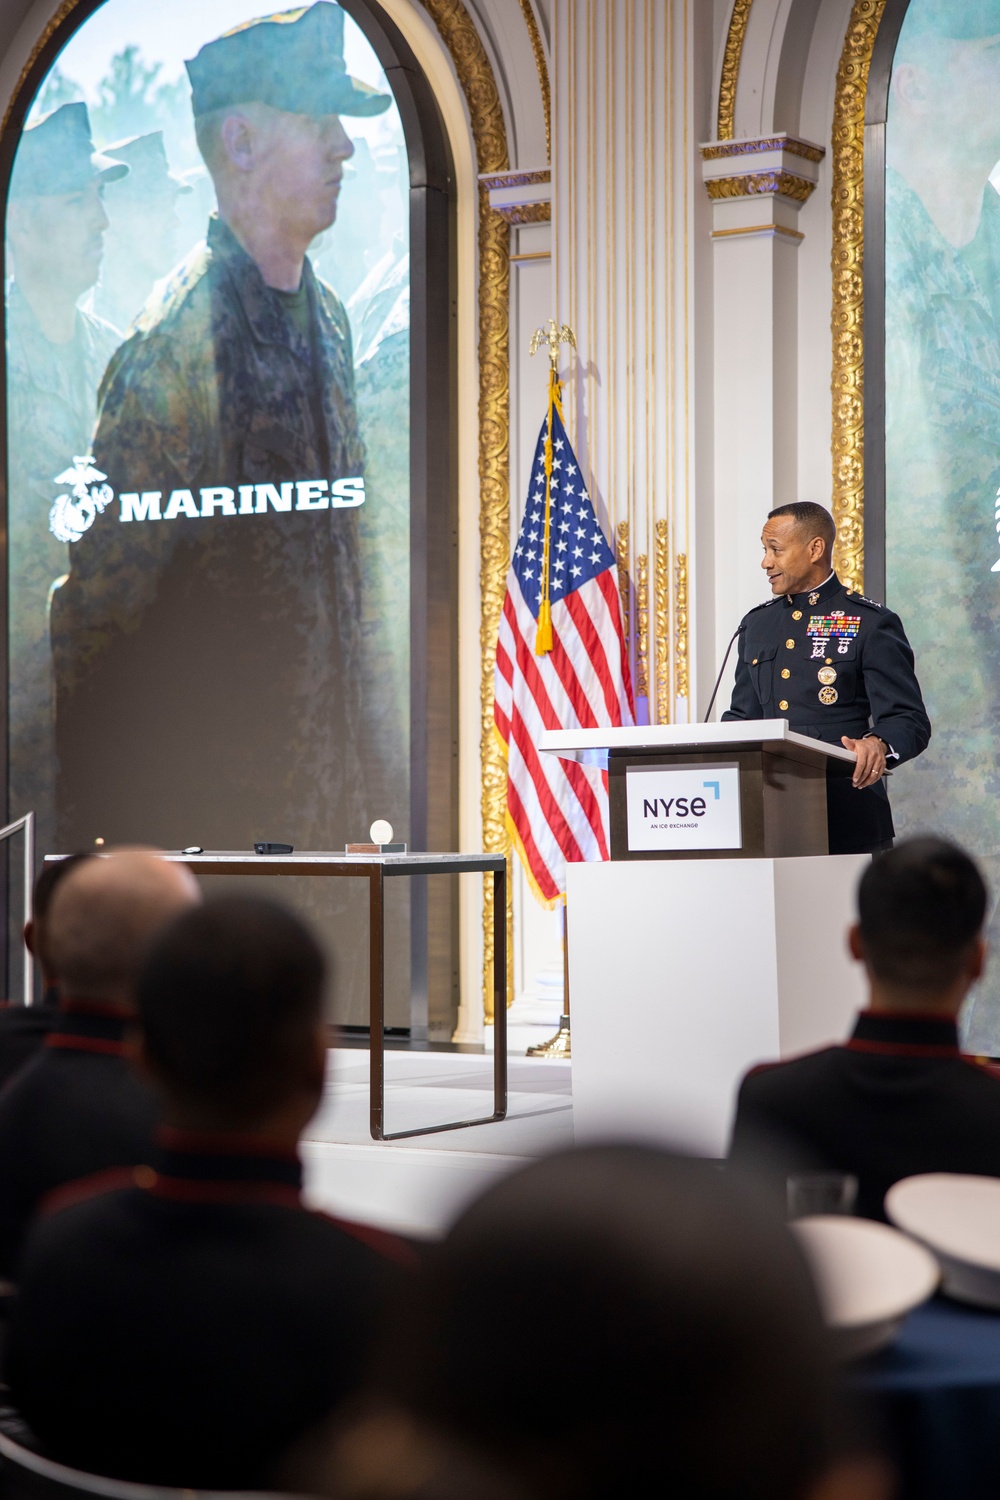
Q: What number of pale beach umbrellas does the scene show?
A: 0